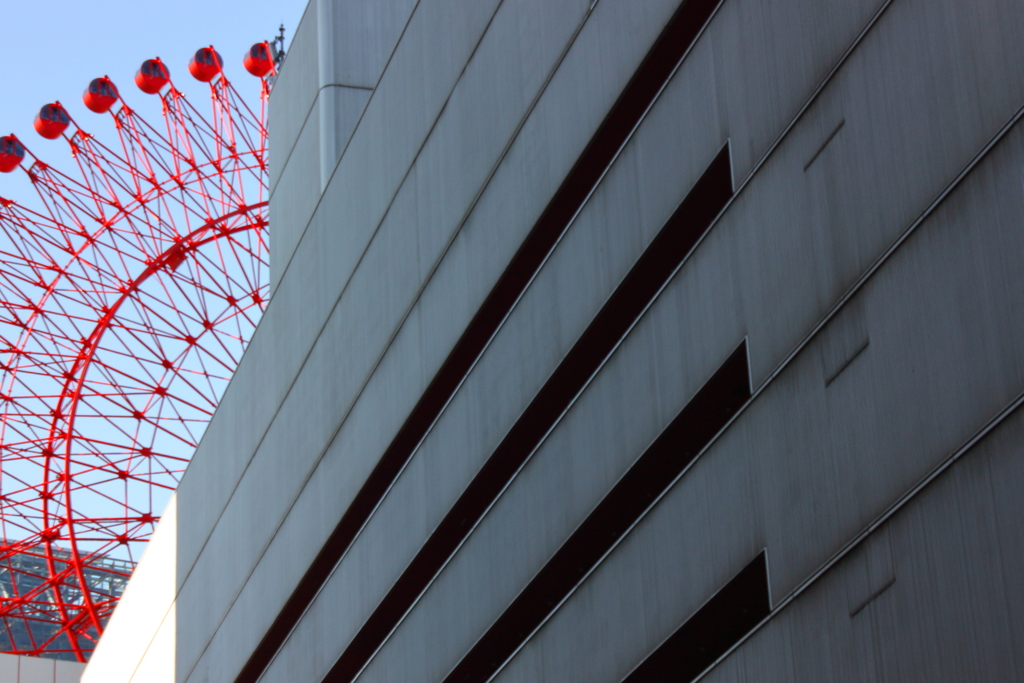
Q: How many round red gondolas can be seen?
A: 6